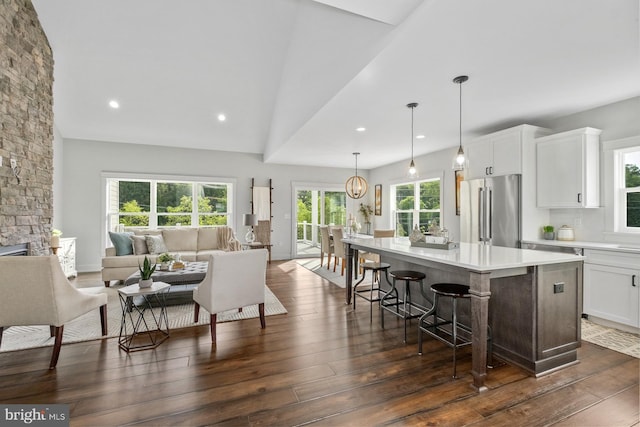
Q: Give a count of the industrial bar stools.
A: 3